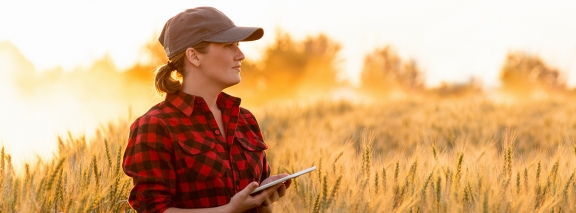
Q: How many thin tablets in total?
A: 1